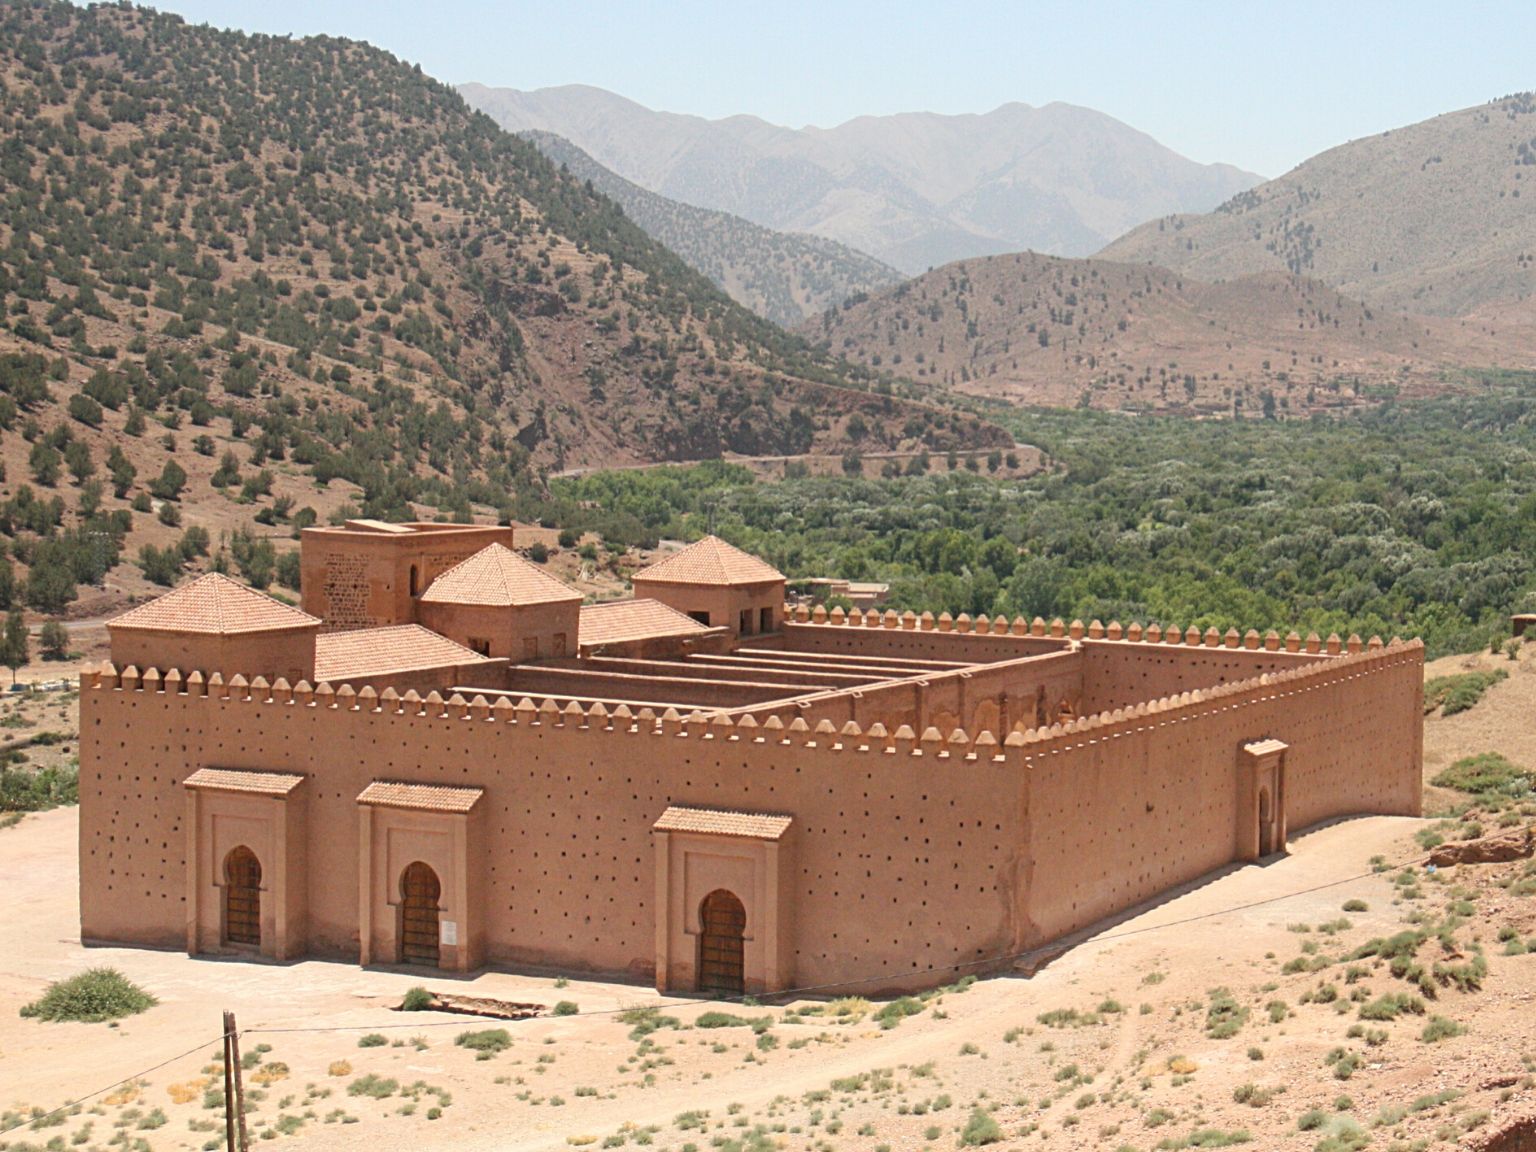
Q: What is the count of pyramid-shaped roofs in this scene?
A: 3